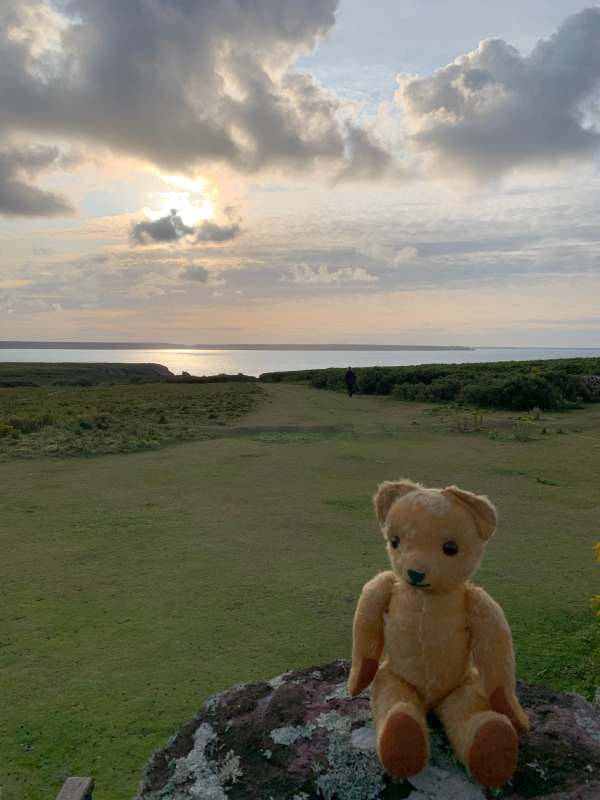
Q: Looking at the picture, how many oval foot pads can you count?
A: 2